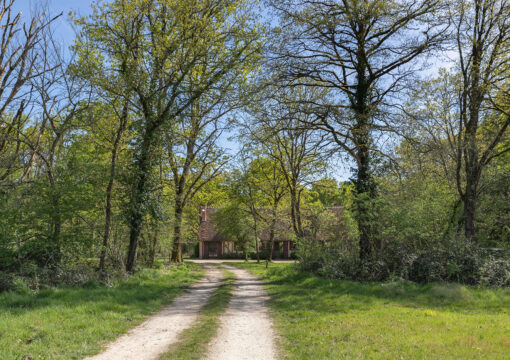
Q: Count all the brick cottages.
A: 1